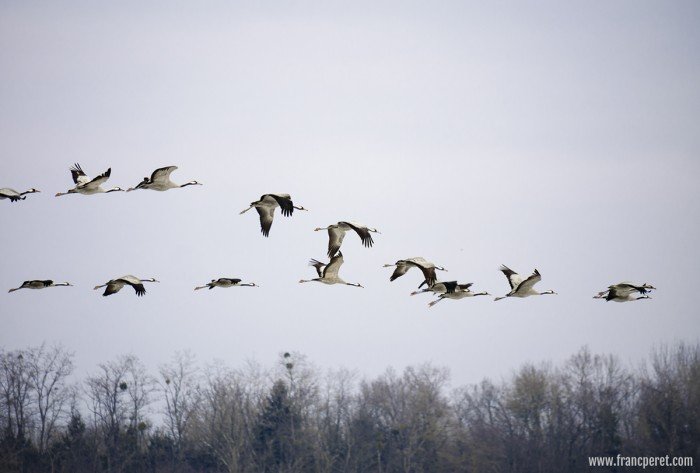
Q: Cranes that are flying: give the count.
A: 15